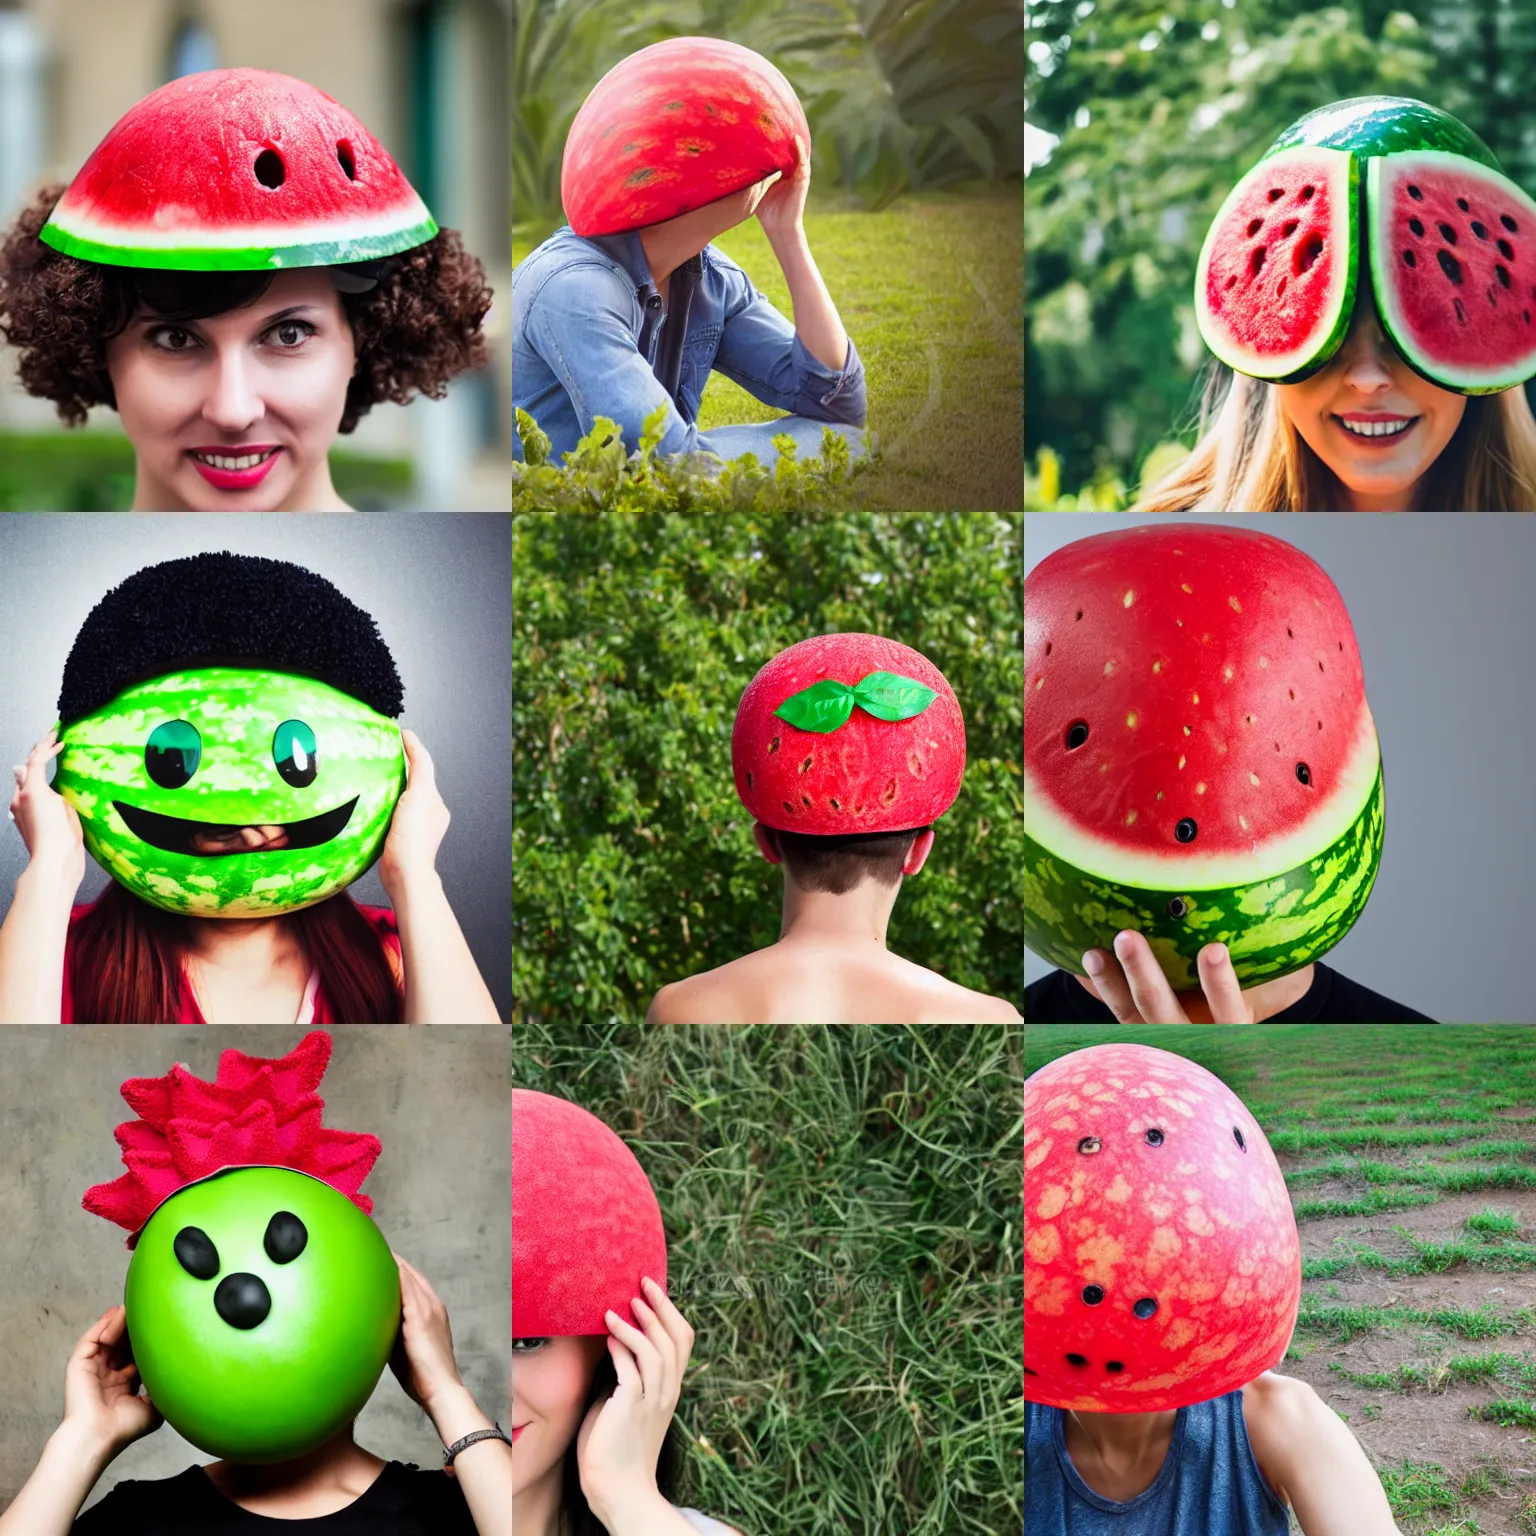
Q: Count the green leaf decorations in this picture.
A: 2